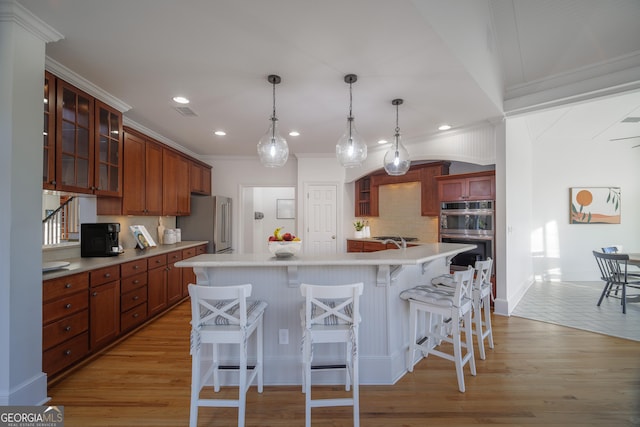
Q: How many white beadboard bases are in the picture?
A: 1